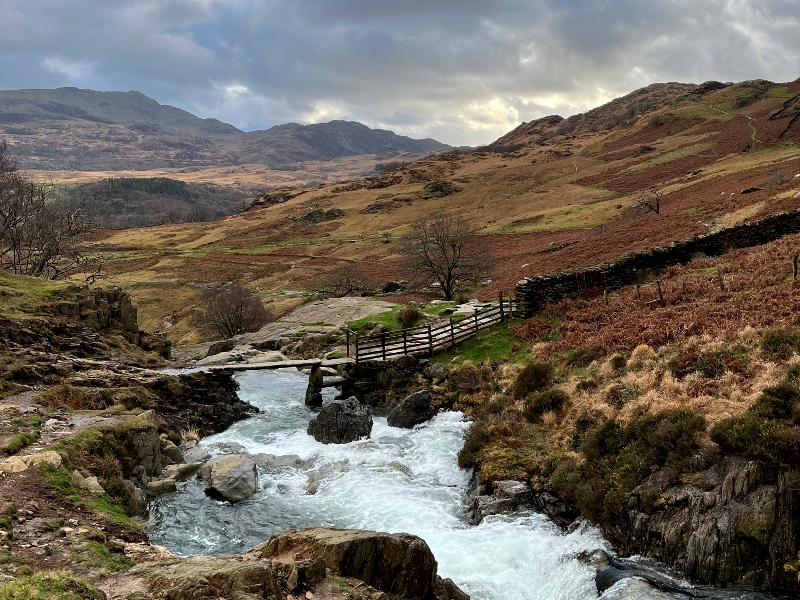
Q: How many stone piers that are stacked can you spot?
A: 1